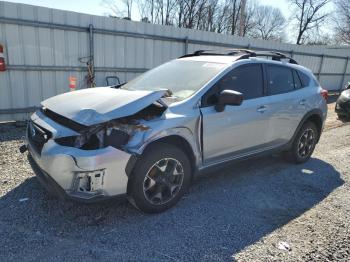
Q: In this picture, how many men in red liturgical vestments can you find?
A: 0